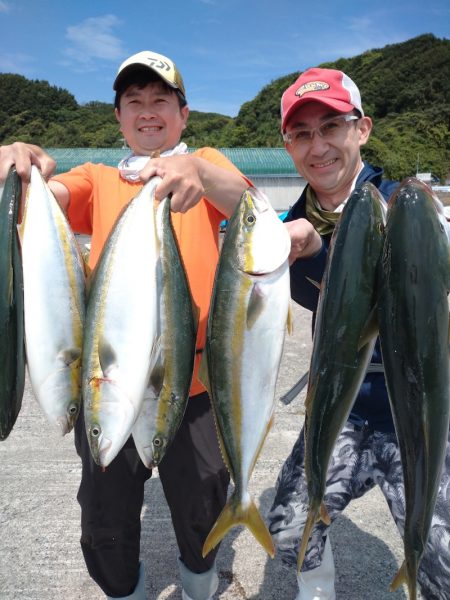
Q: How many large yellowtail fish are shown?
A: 7